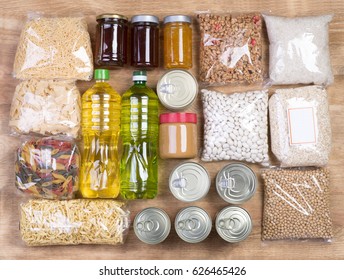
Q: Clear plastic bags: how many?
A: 9